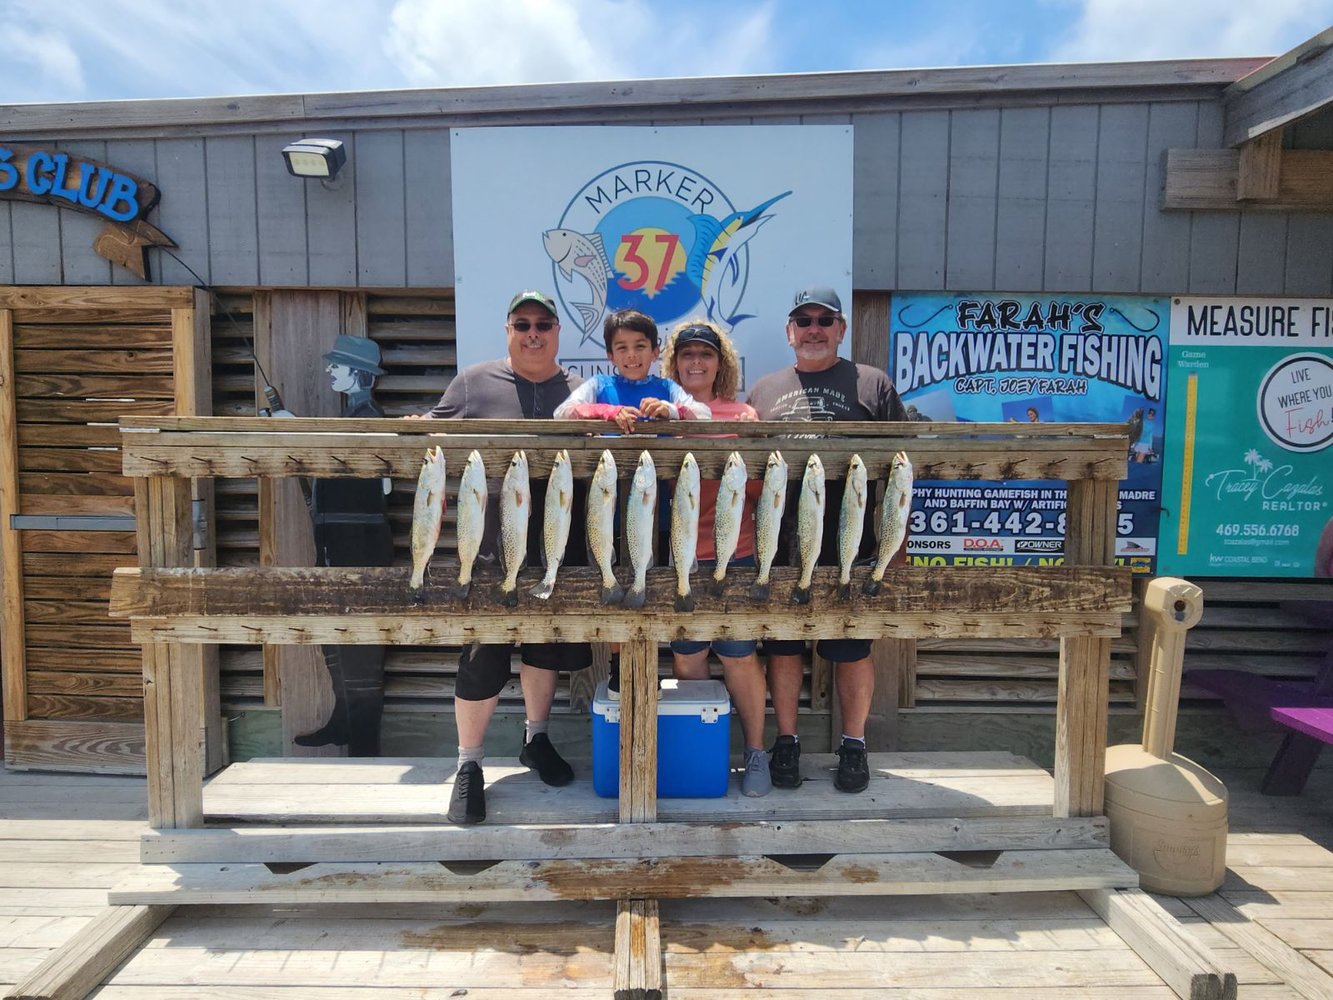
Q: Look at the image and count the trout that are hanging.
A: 12